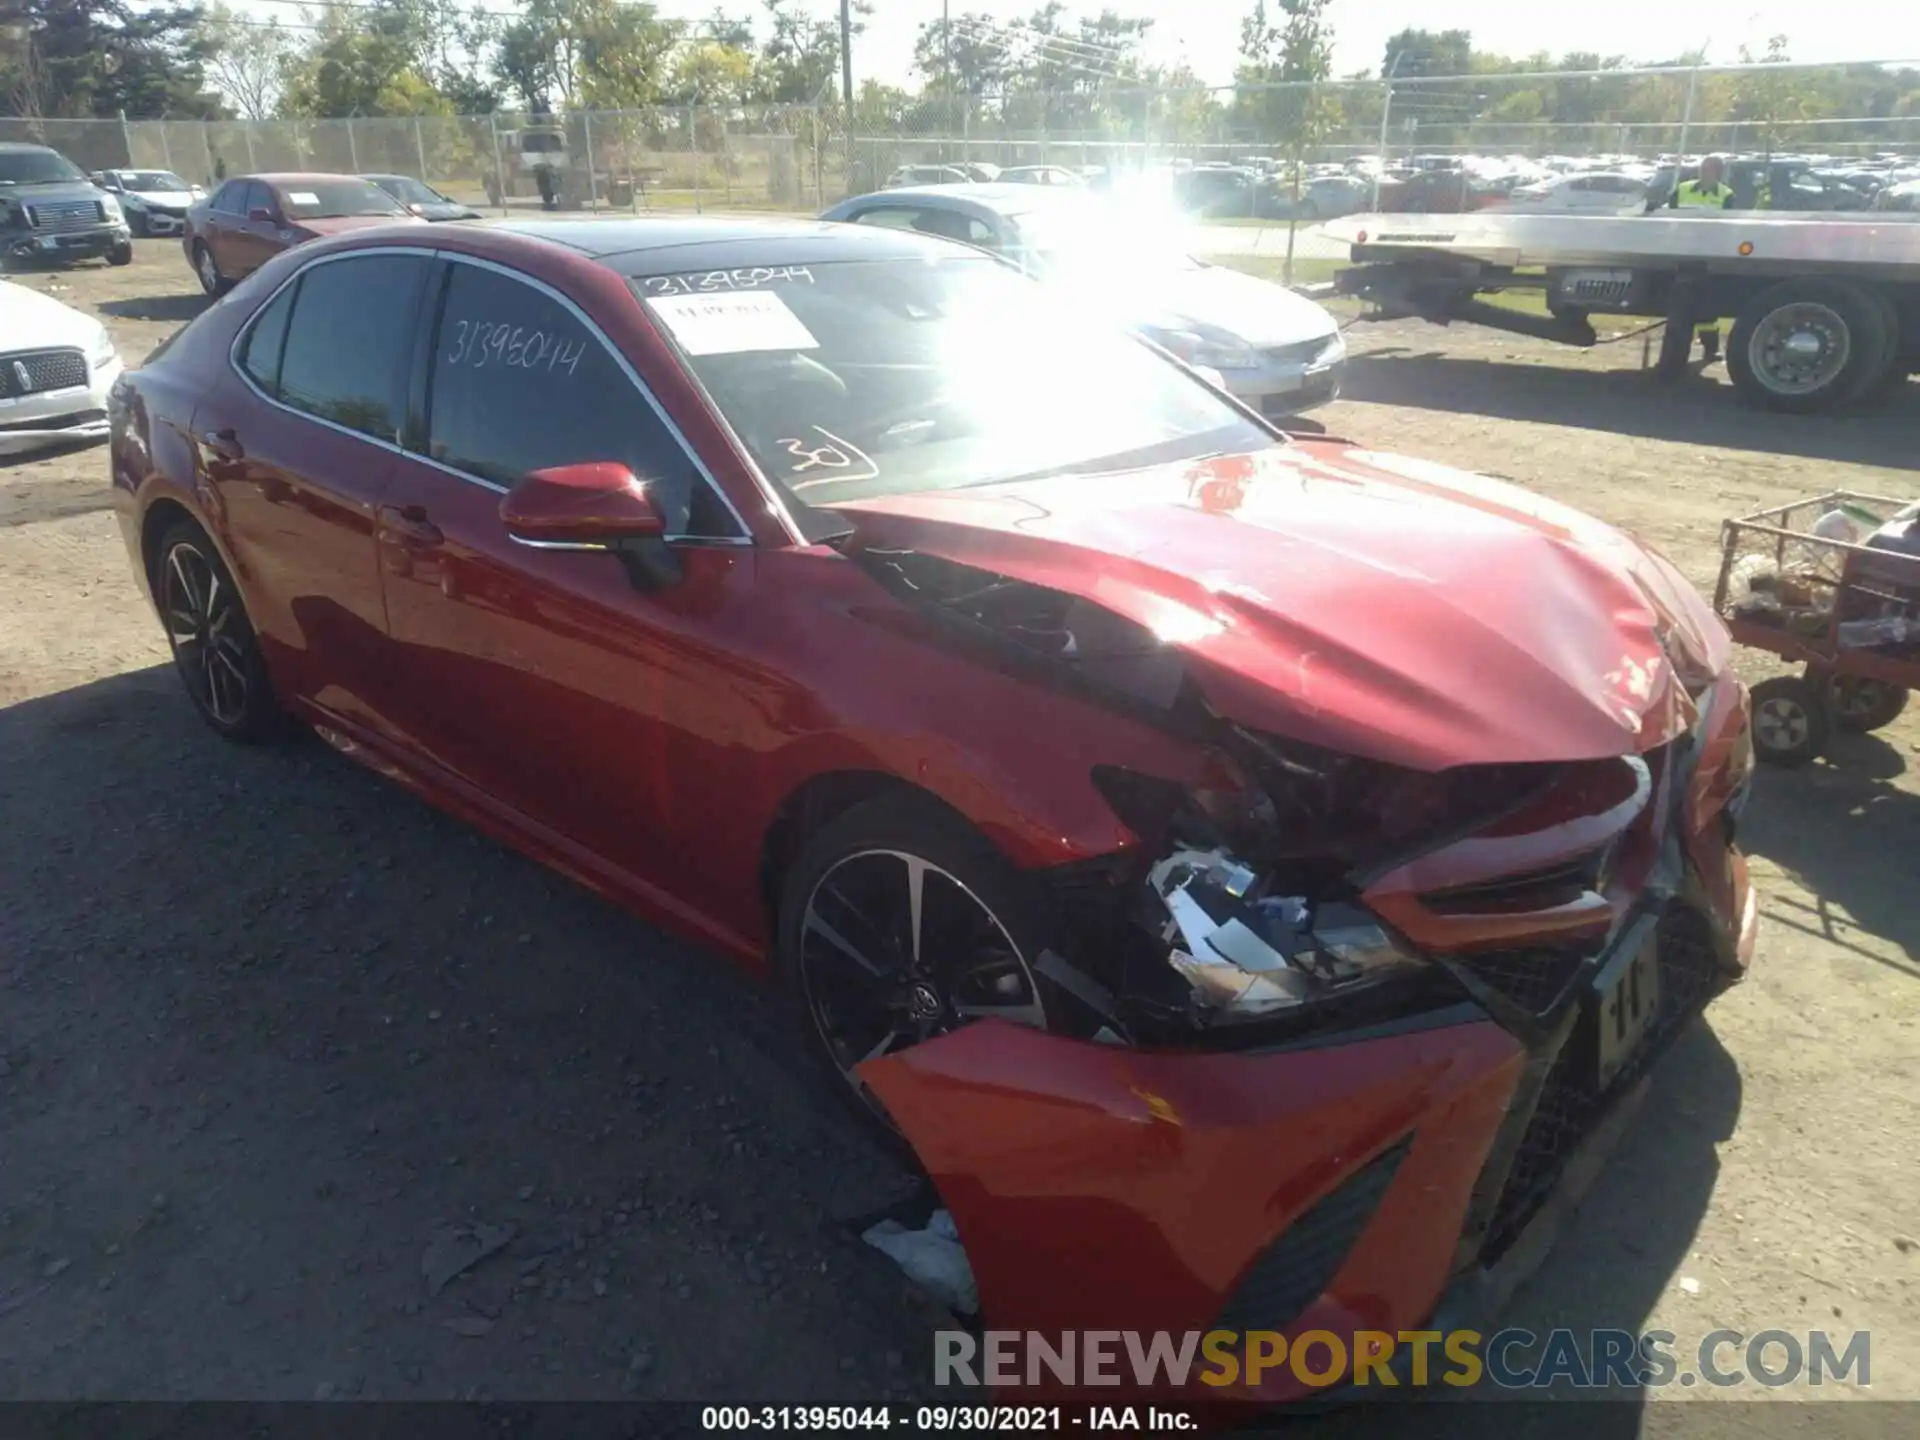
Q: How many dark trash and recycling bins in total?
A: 0